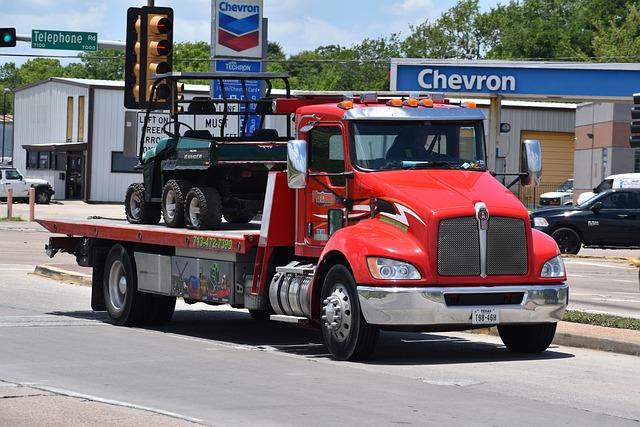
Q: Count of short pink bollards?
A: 2